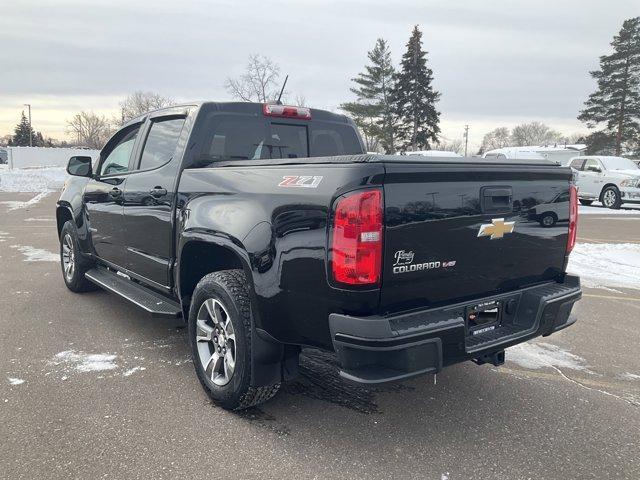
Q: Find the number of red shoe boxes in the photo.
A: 0